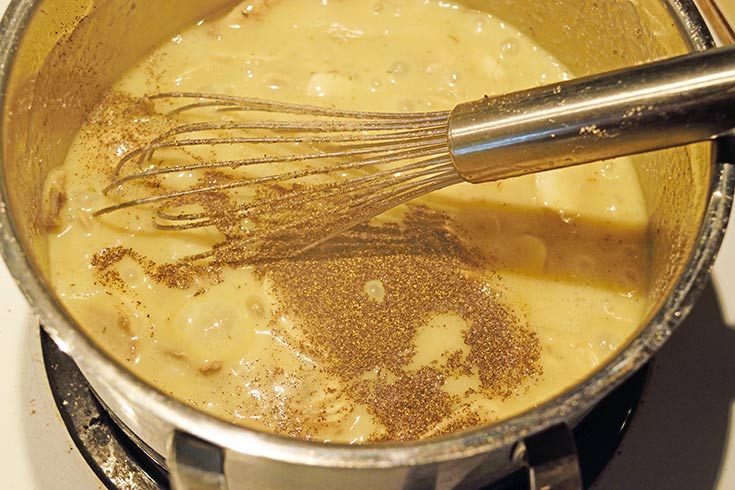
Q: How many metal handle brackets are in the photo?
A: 2